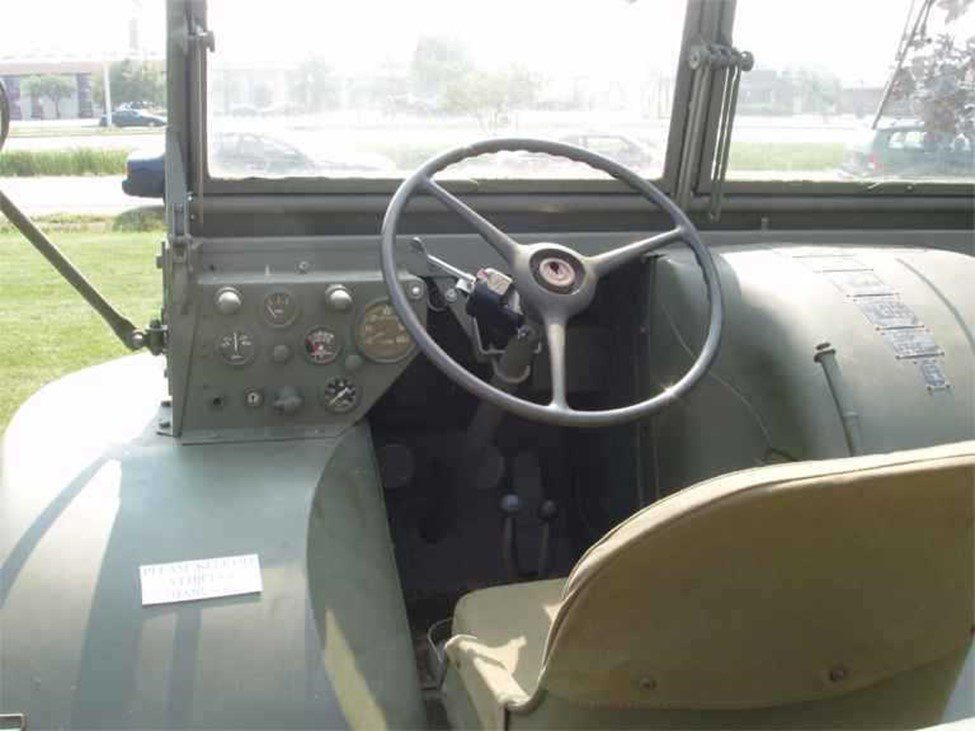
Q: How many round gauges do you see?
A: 5